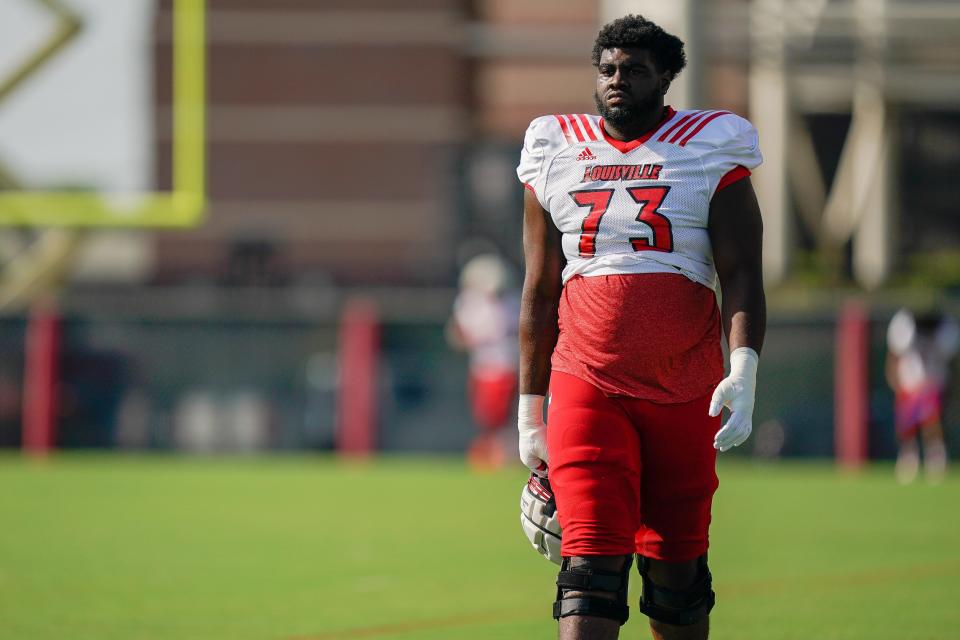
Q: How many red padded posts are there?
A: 3